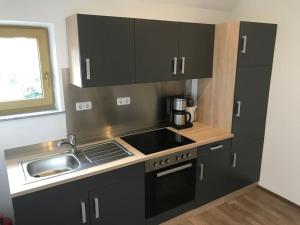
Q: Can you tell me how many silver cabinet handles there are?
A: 10